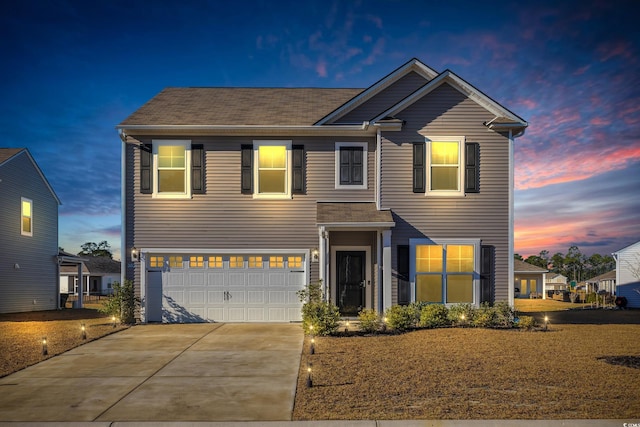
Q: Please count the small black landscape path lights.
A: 10